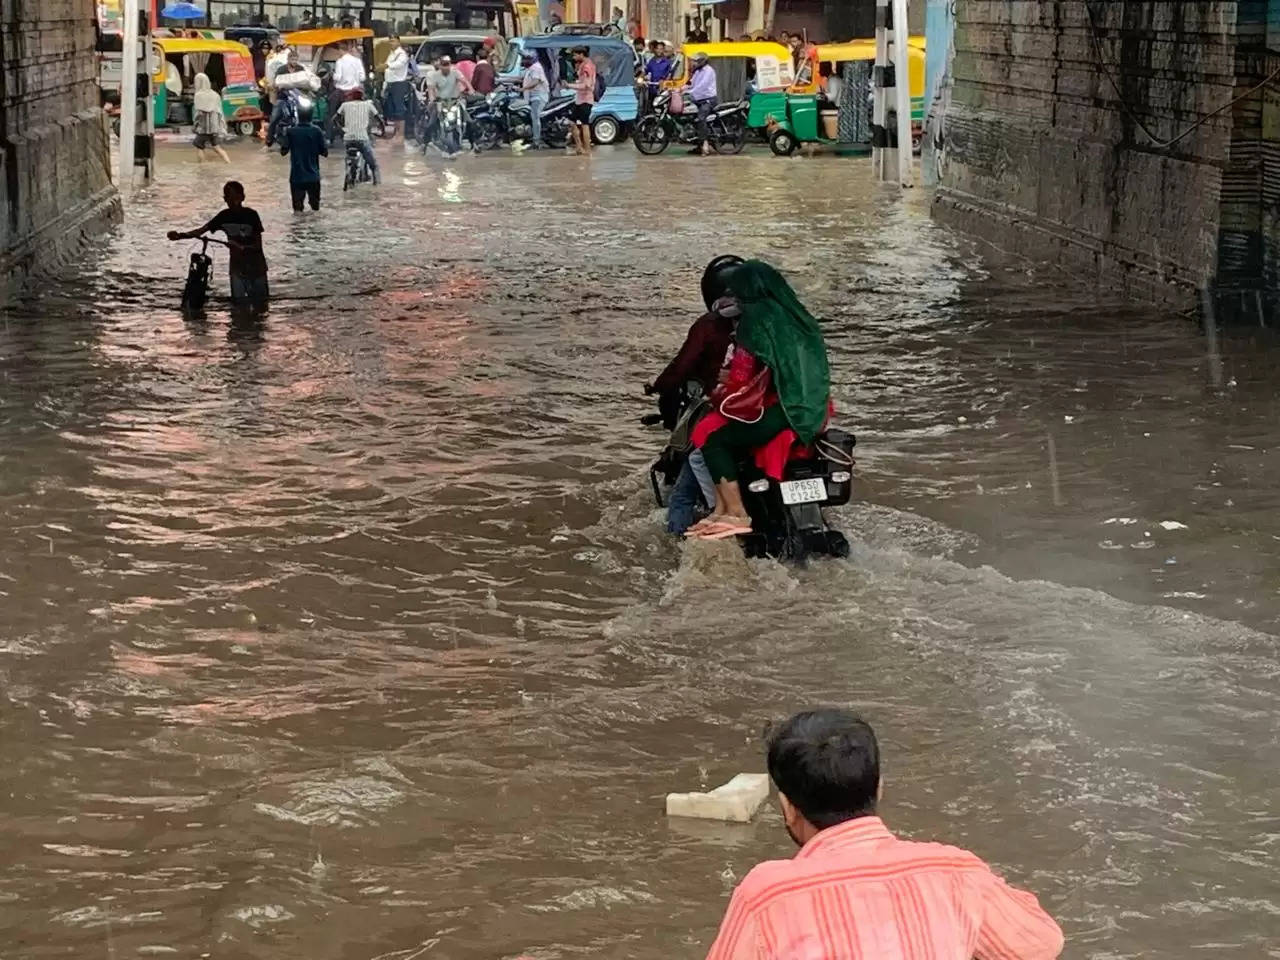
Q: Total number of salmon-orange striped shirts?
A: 1